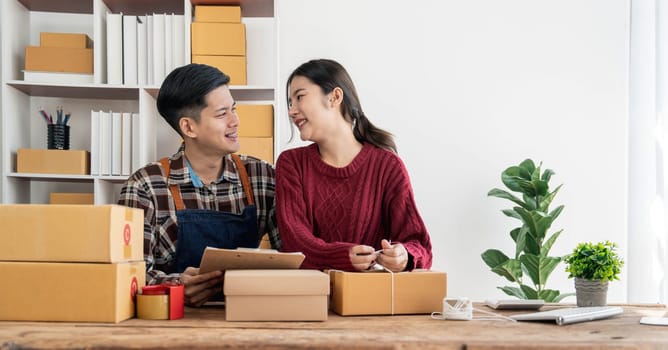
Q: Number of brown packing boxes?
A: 13